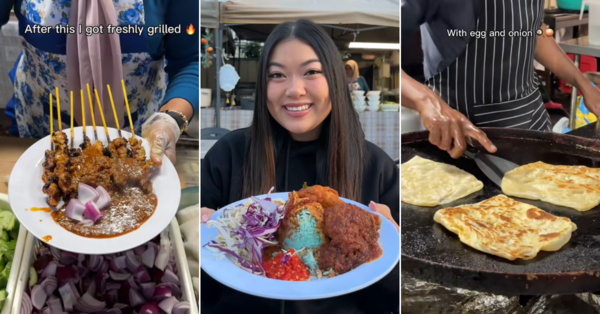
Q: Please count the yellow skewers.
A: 8